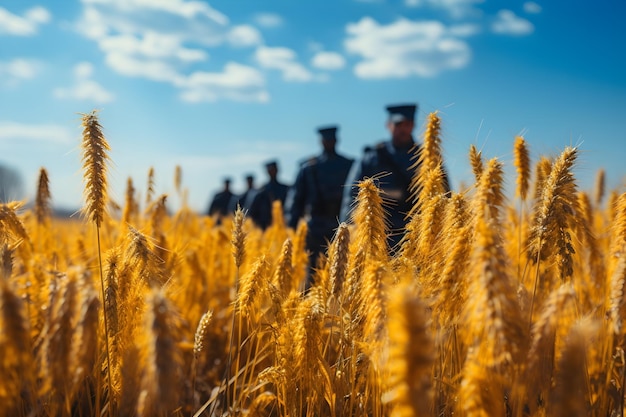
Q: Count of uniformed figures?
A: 5